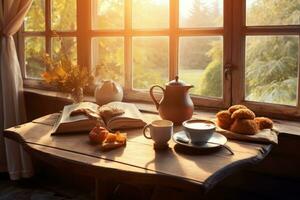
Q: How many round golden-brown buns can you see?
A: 5